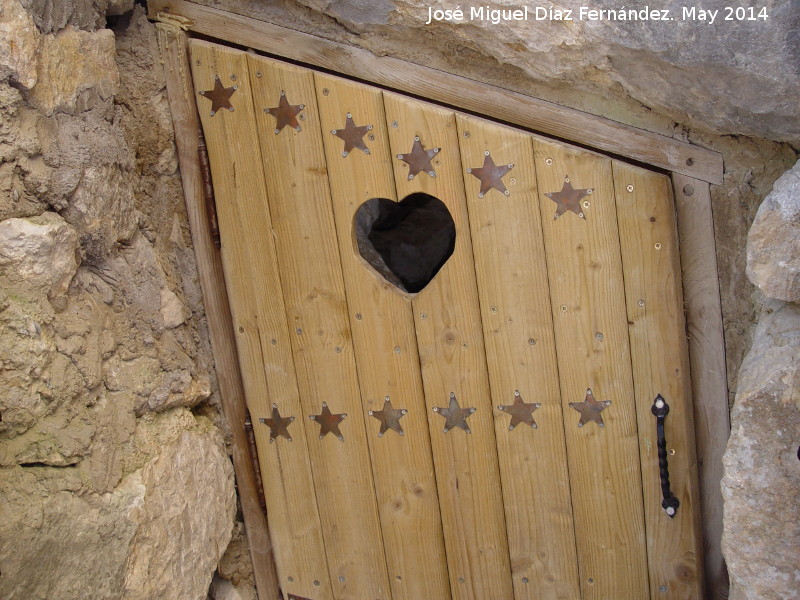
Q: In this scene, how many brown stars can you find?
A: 12